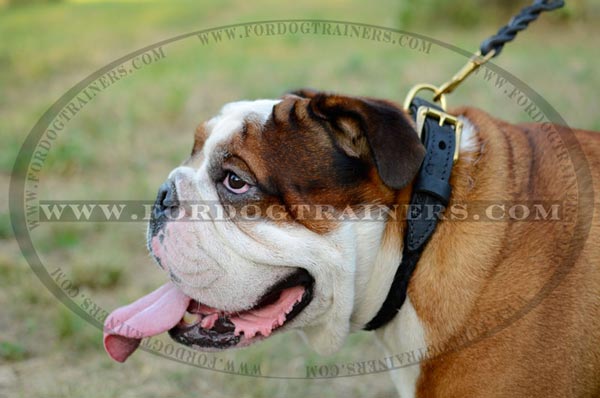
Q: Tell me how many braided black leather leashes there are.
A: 1